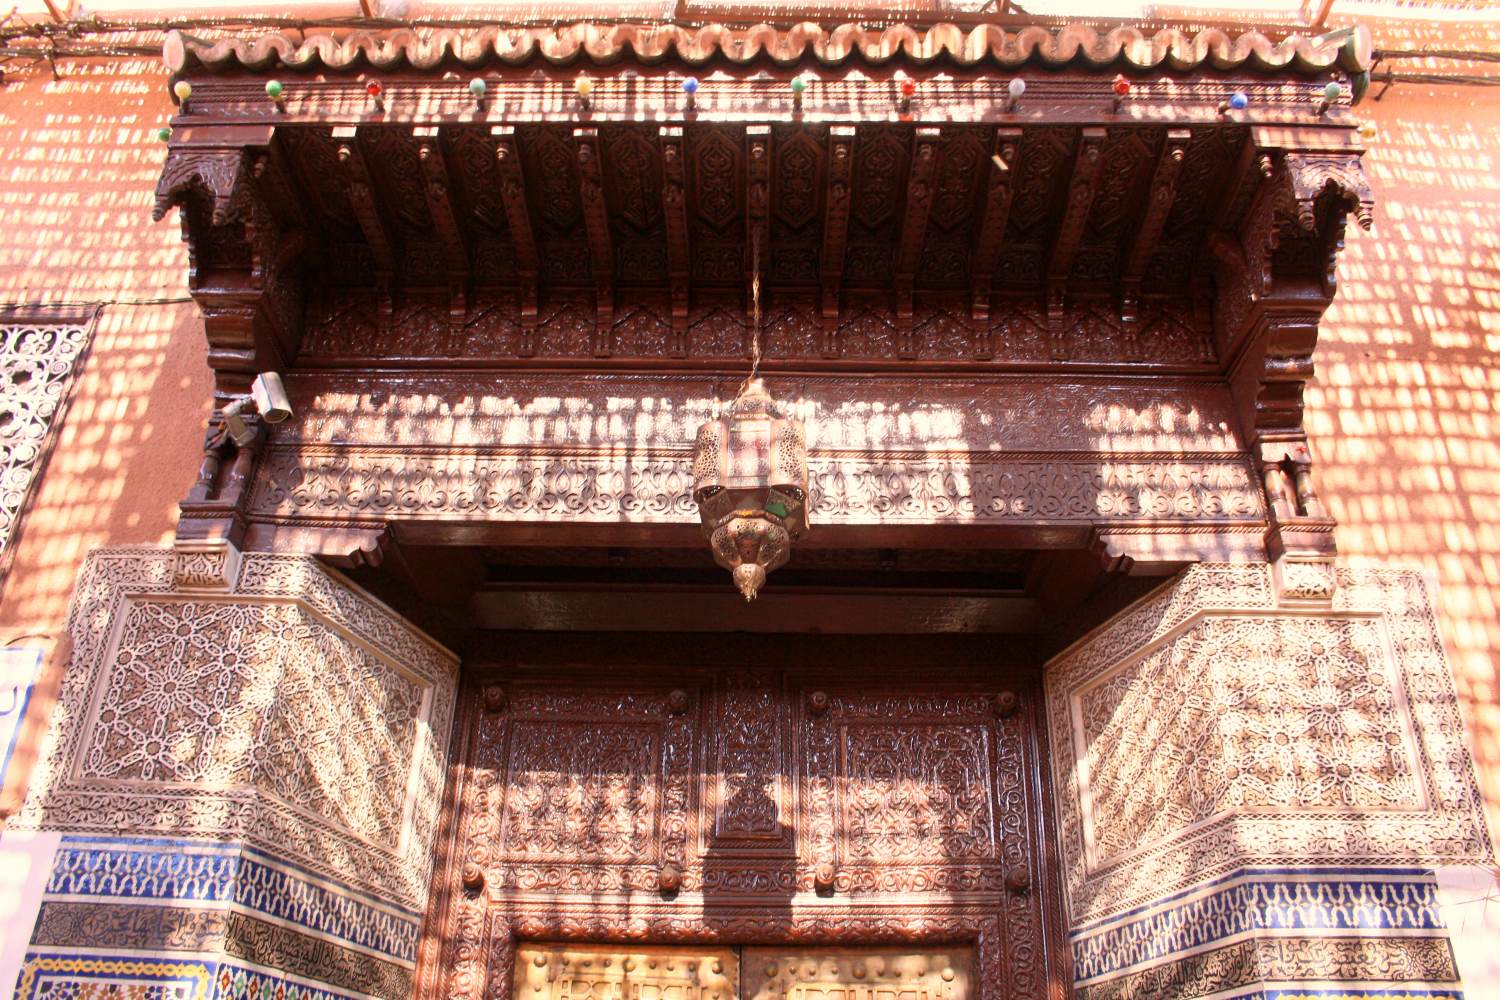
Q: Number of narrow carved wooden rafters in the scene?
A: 11